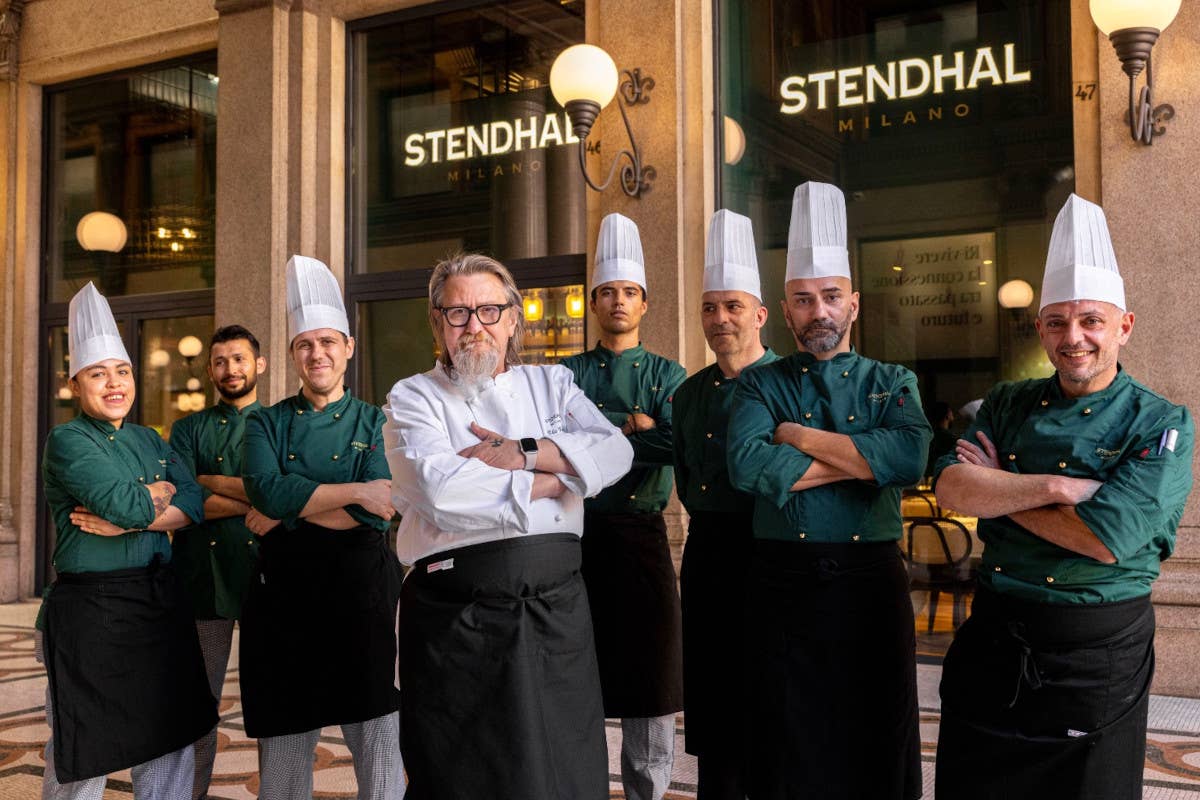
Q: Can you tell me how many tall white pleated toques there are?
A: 6